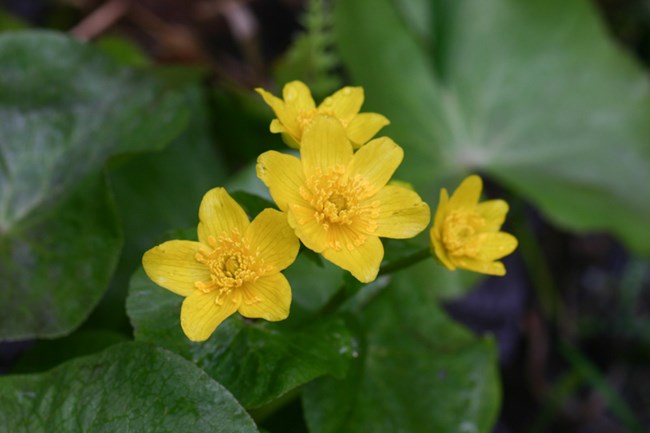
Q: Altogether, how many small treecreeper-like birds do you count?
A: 0